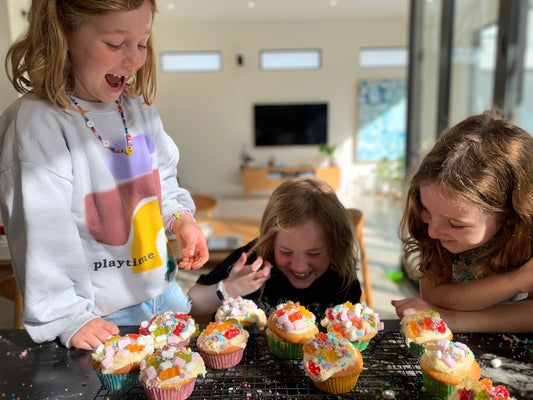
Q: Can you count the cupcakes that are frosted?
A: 11